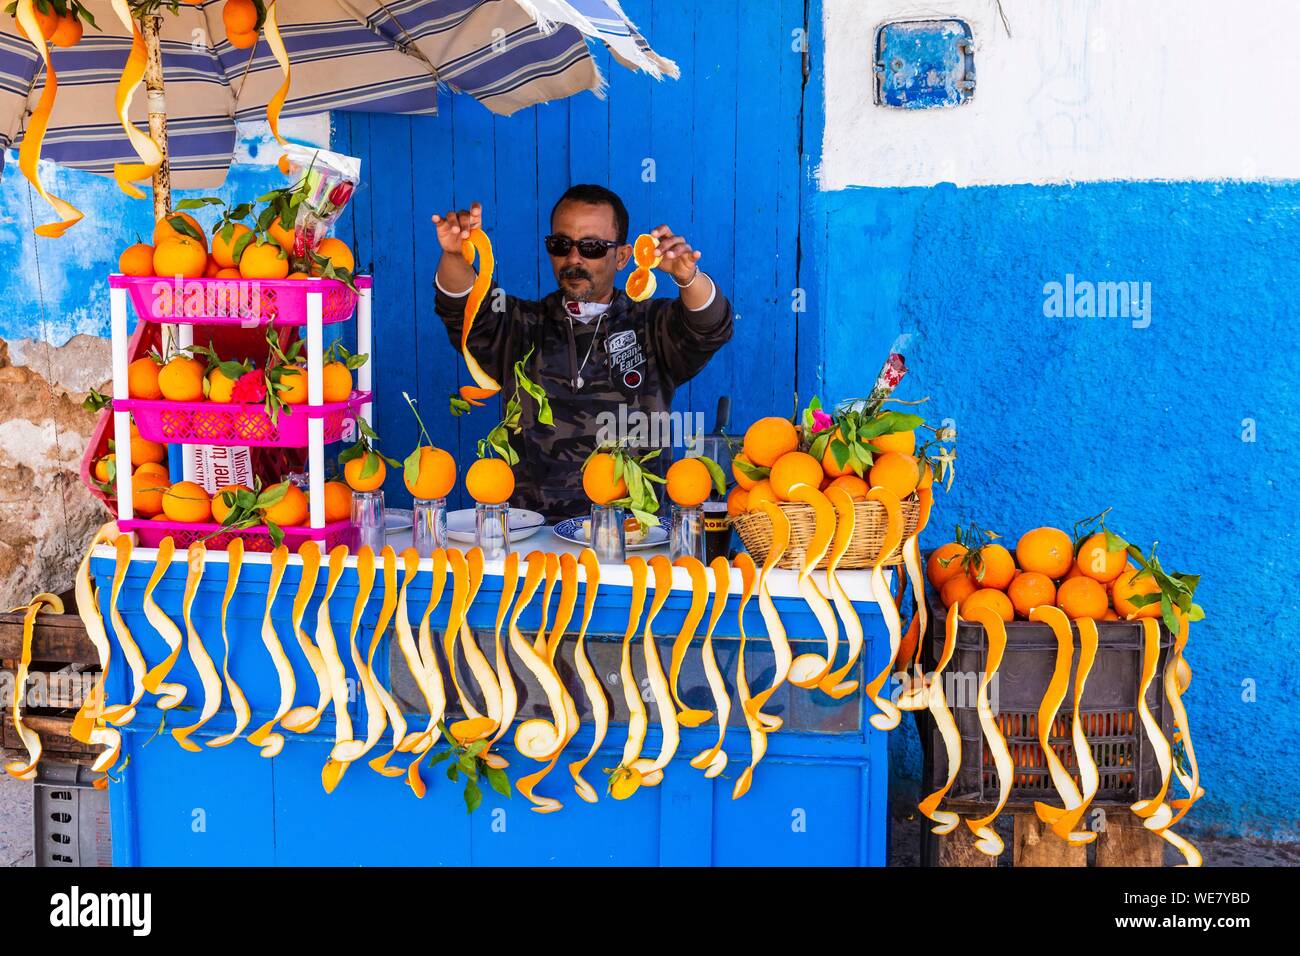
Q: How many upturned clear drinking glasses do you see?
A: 5